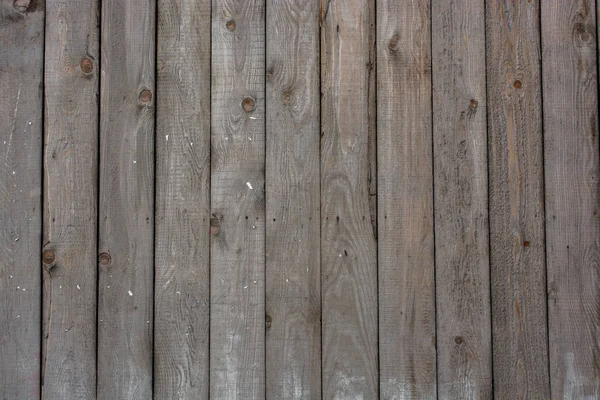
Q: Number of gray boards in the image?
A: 11